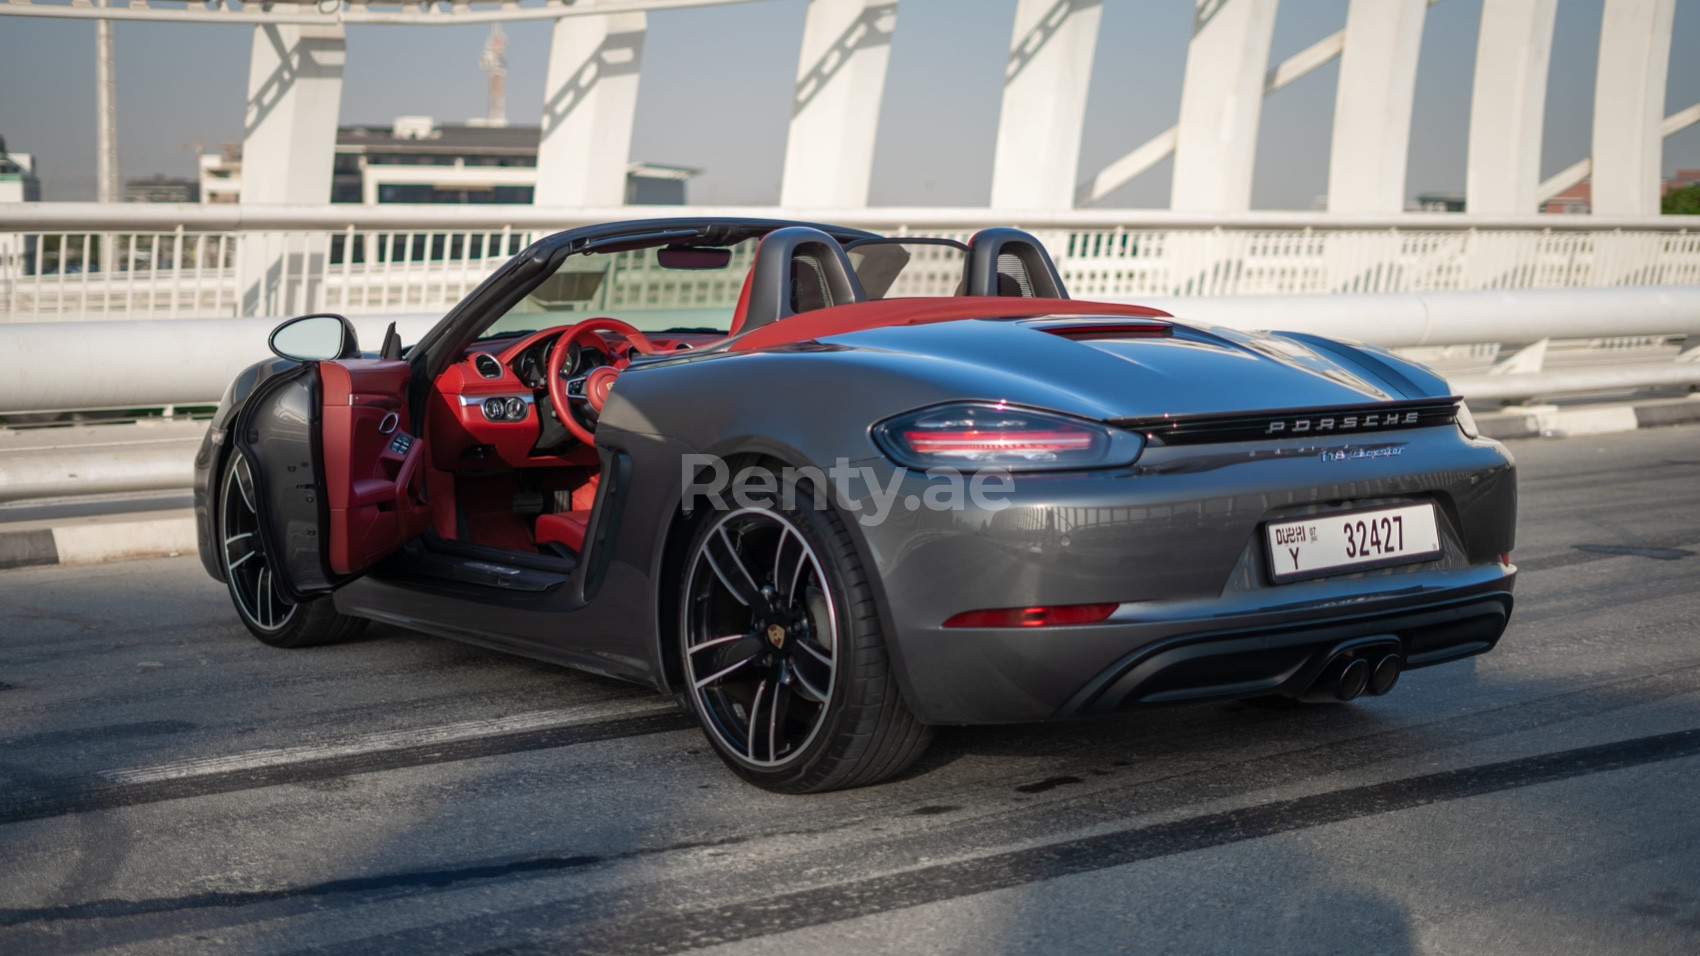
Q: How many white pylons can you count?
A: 8